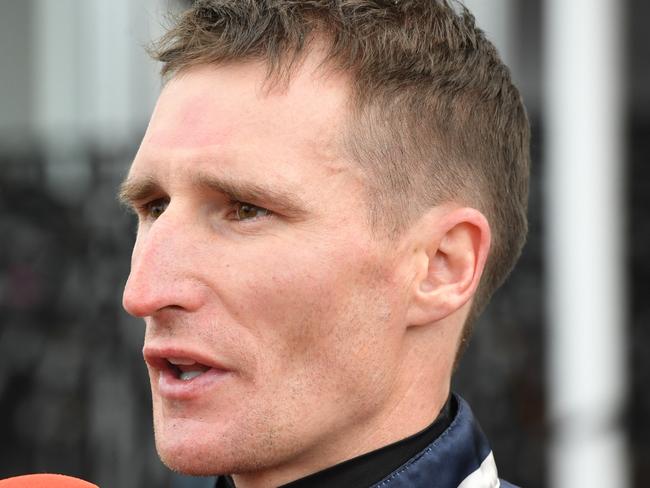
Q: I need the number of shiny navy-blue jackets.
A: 1